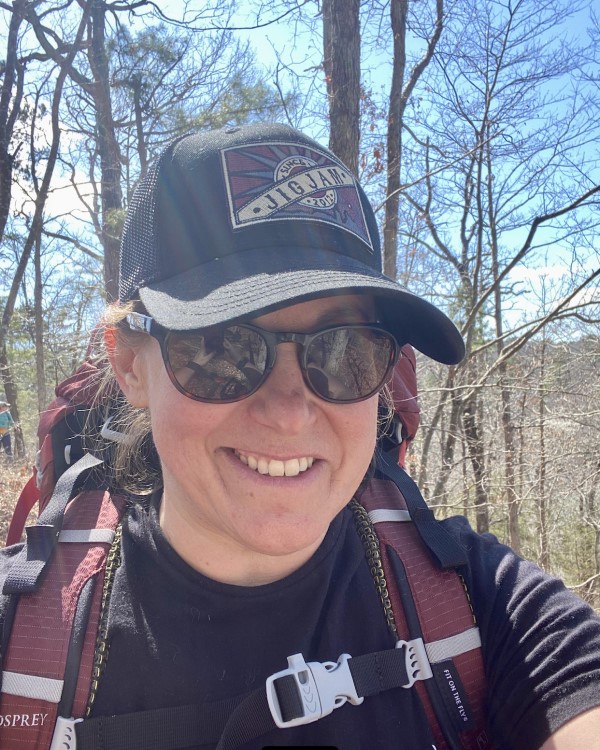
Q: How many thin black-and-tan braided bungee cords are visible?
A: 2